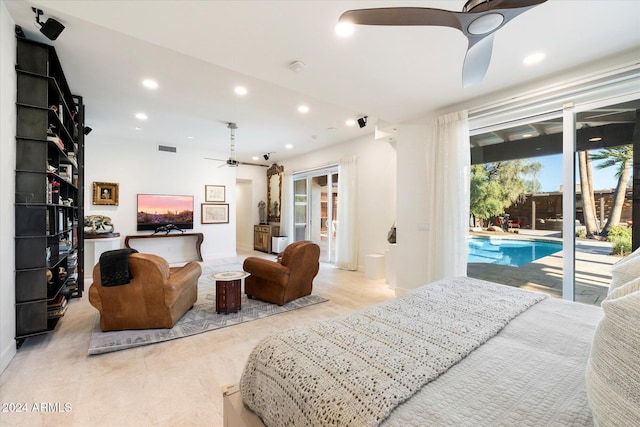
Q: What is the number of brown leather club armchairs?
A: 2